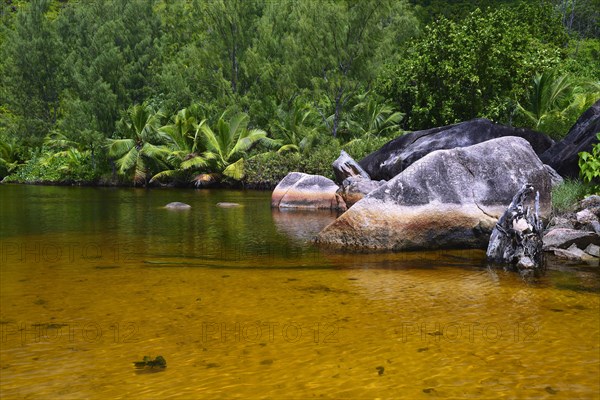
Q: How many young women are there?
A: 0